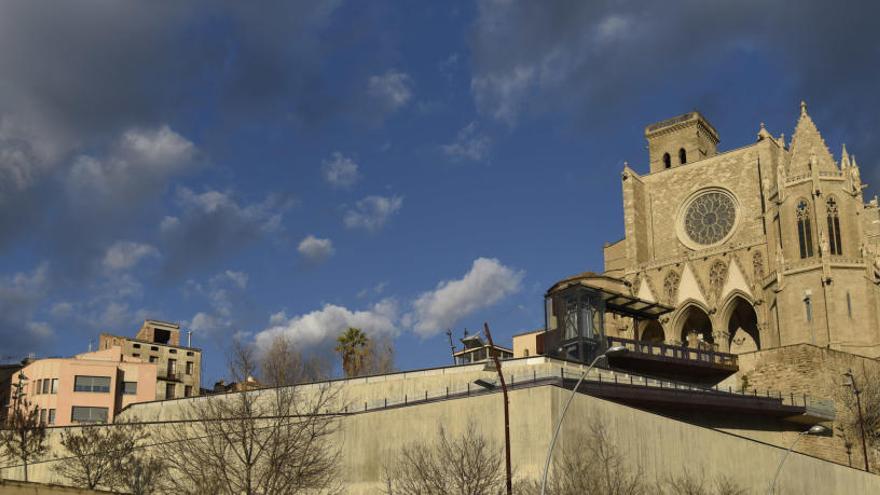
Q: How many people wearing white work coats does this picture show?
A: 0